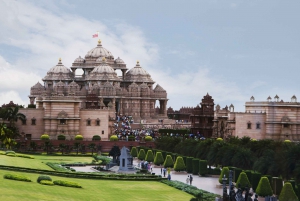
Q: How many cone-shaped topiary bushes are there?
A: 10